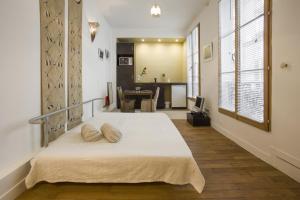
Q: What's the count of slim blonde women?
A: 0